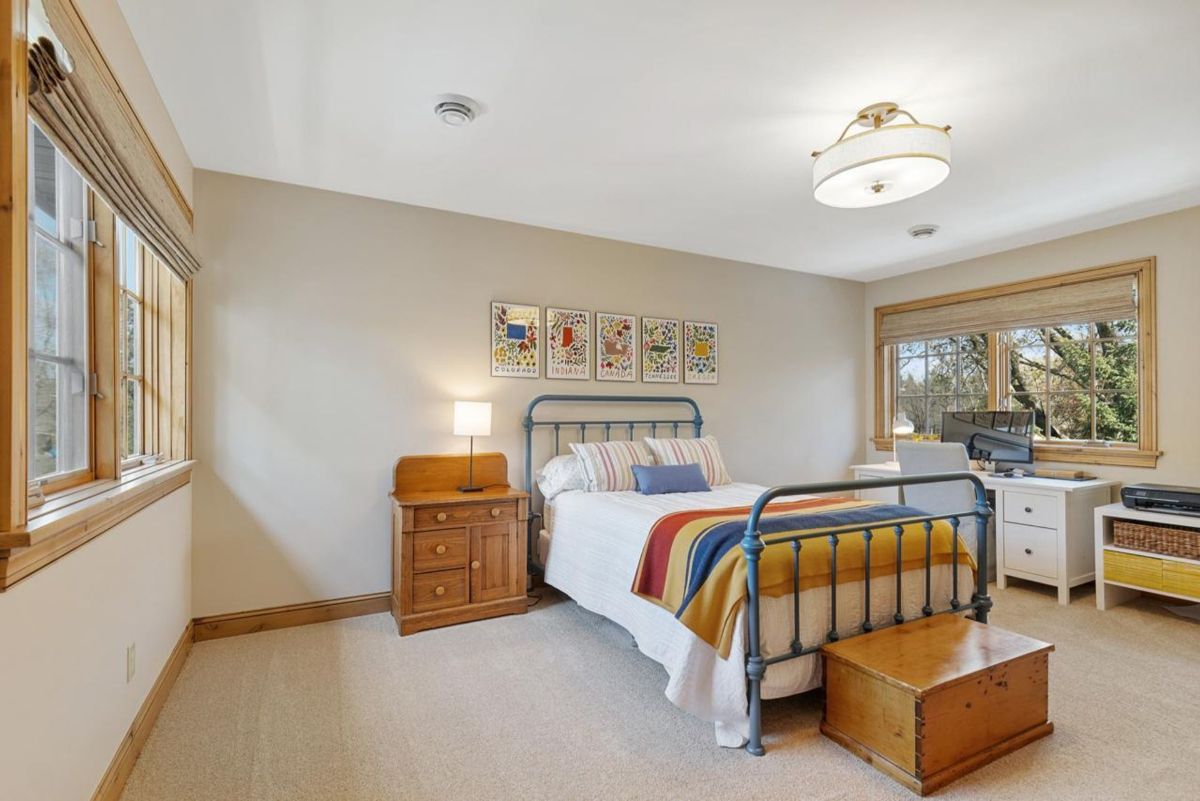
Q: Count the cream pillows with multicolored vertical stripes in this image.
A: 2